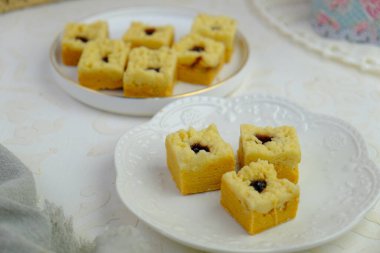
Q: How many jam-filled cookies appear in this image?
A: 9